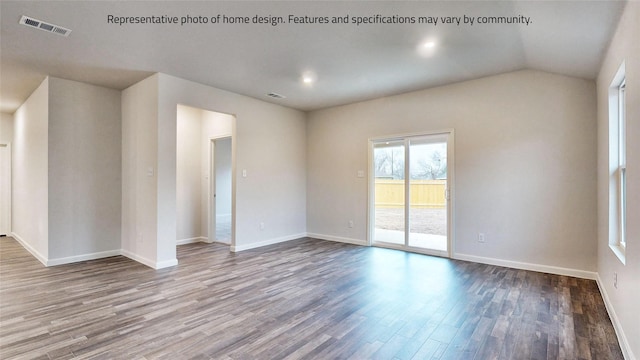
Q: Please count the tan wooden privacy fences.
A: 1